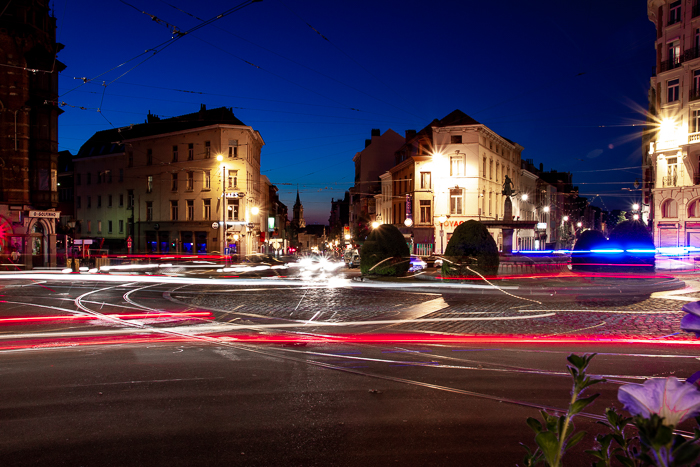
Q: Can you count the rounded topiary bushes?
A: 4